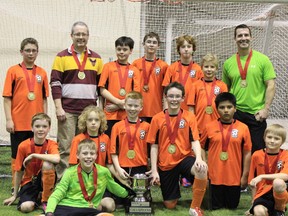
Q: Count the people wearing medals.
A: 14